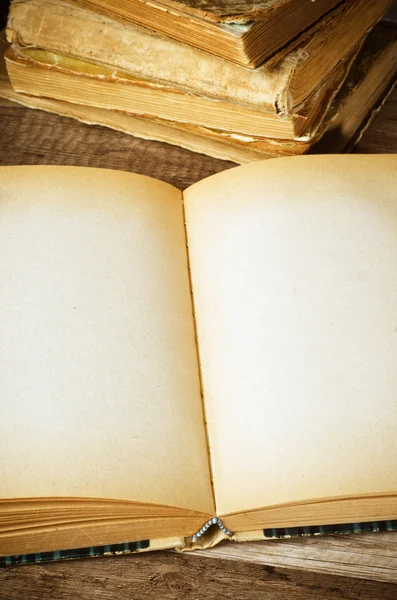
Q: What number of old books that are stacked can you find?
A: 4